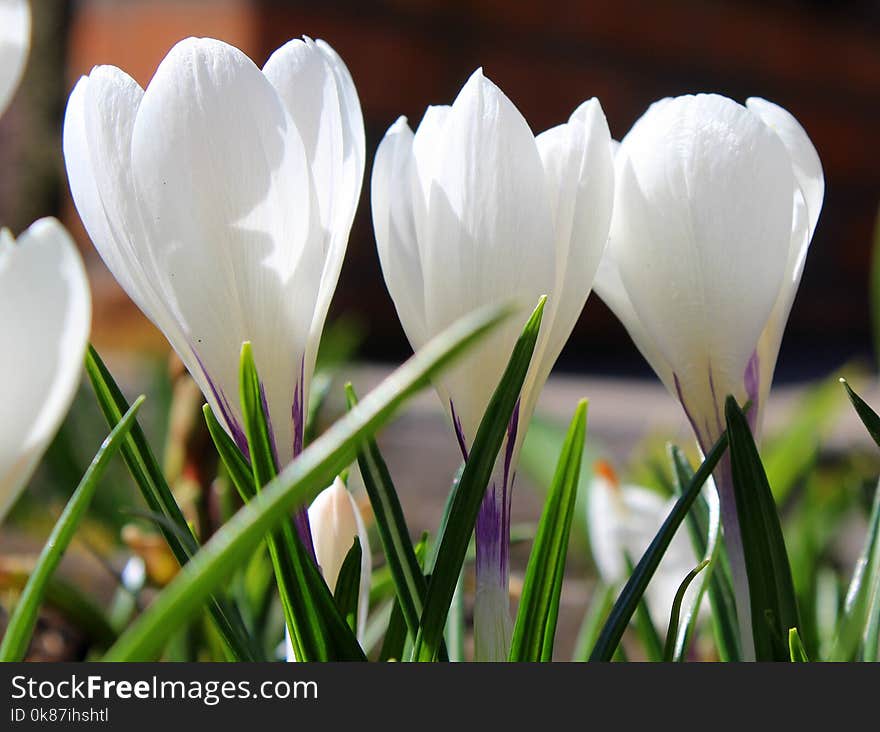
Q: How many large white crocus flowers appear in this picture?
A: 3